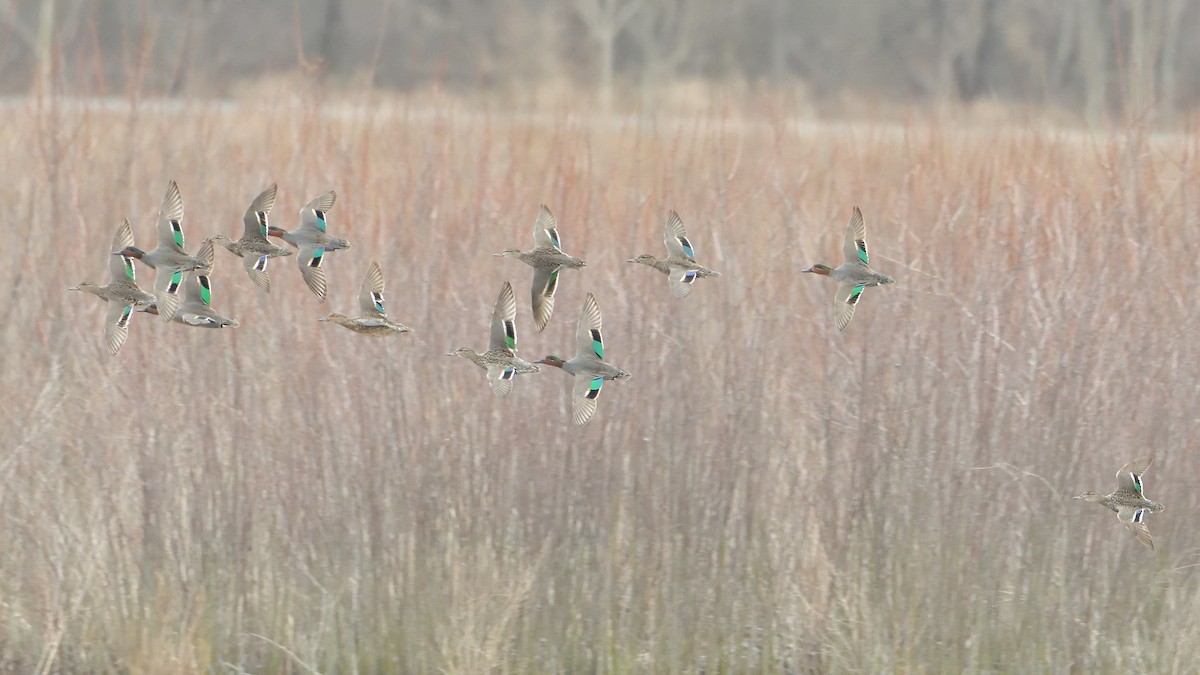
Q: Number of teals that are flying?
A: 12